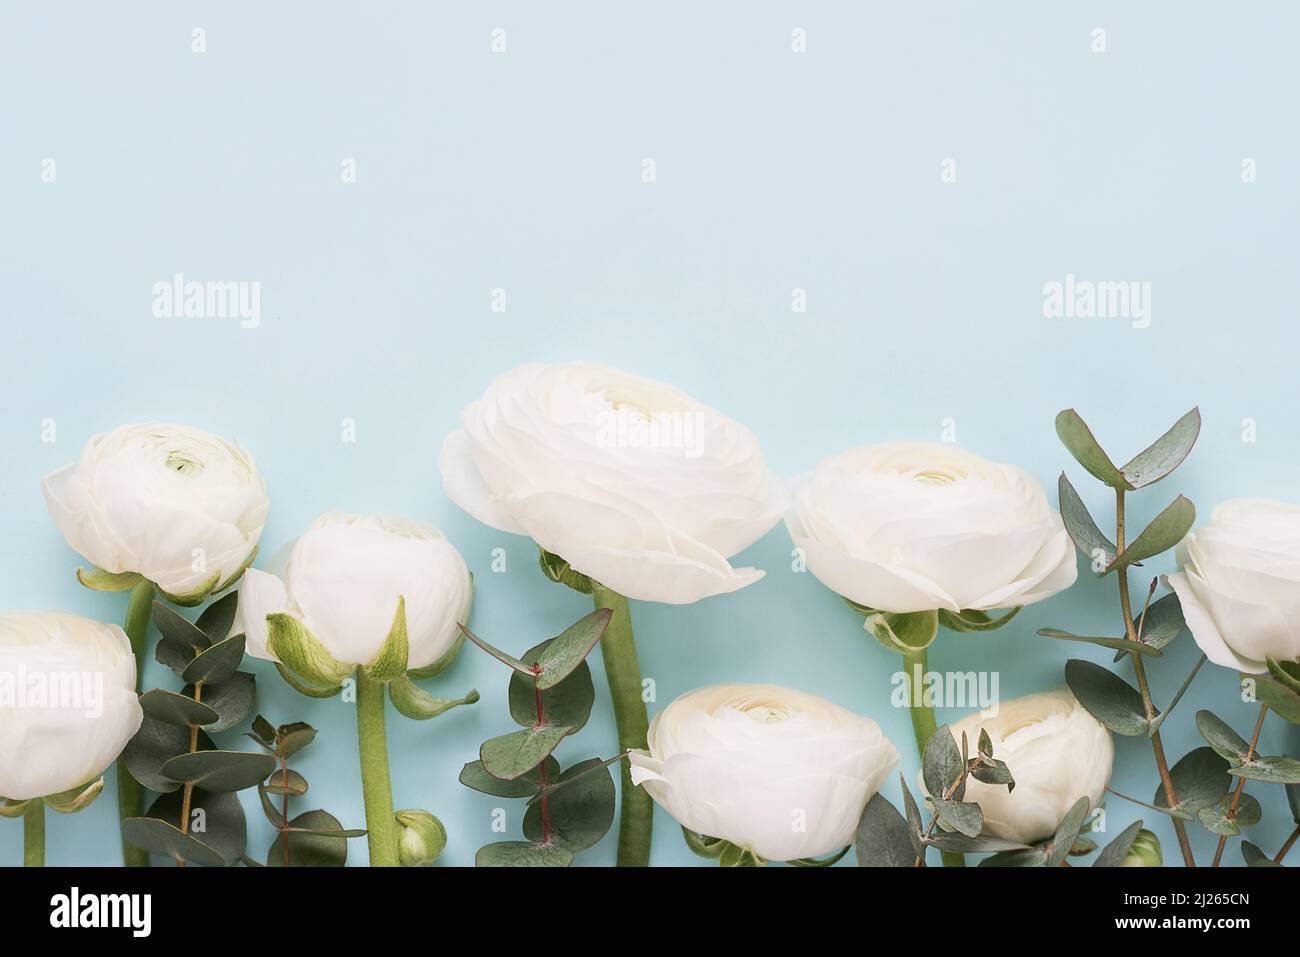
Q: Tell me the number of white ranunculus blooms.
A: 8